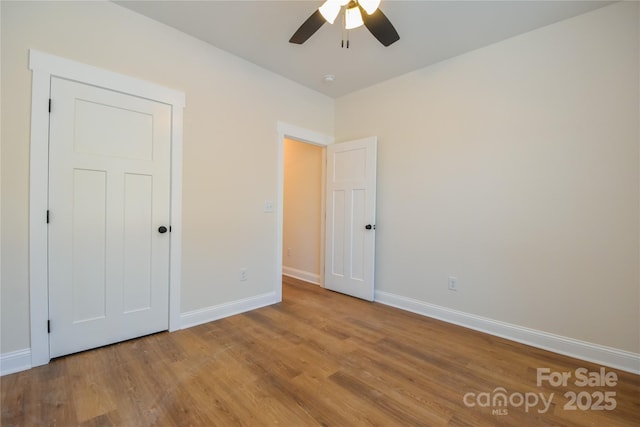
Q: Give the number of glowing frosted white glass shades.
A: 3